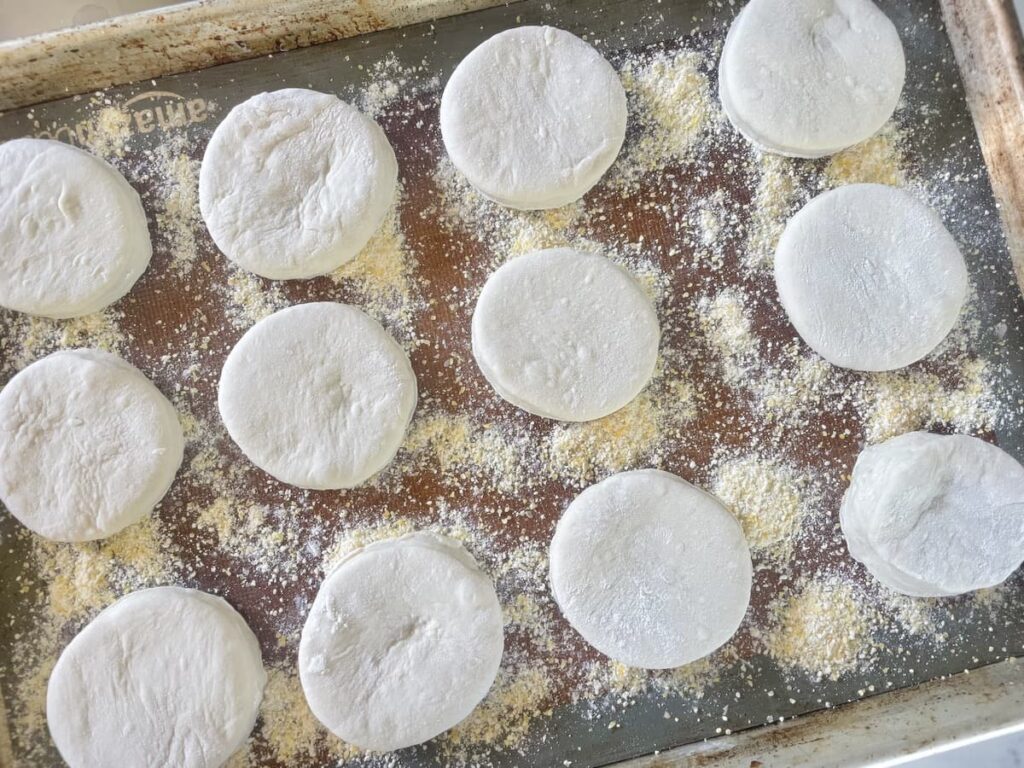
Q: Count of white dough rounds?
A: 12